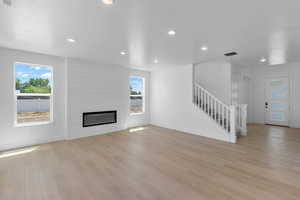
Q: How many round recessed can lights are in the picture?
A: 7